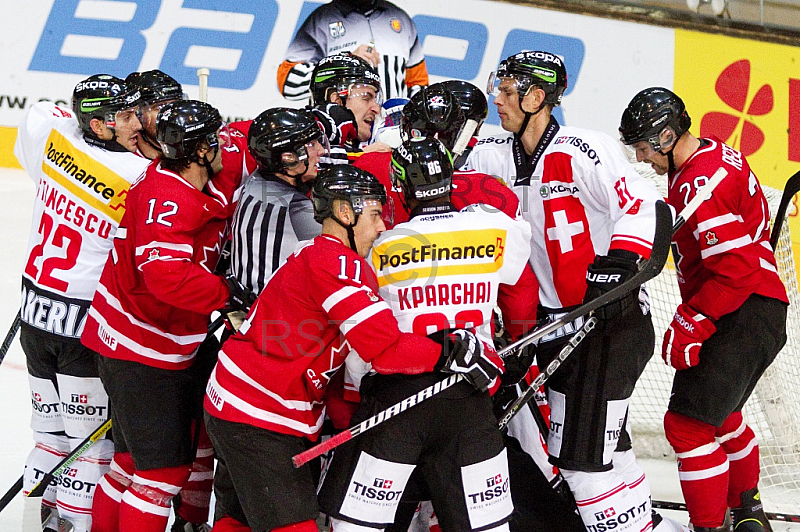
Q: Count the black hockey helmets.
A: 11